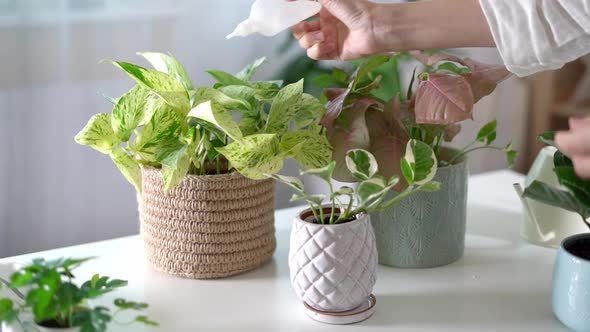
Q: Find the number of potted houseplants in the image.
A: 5